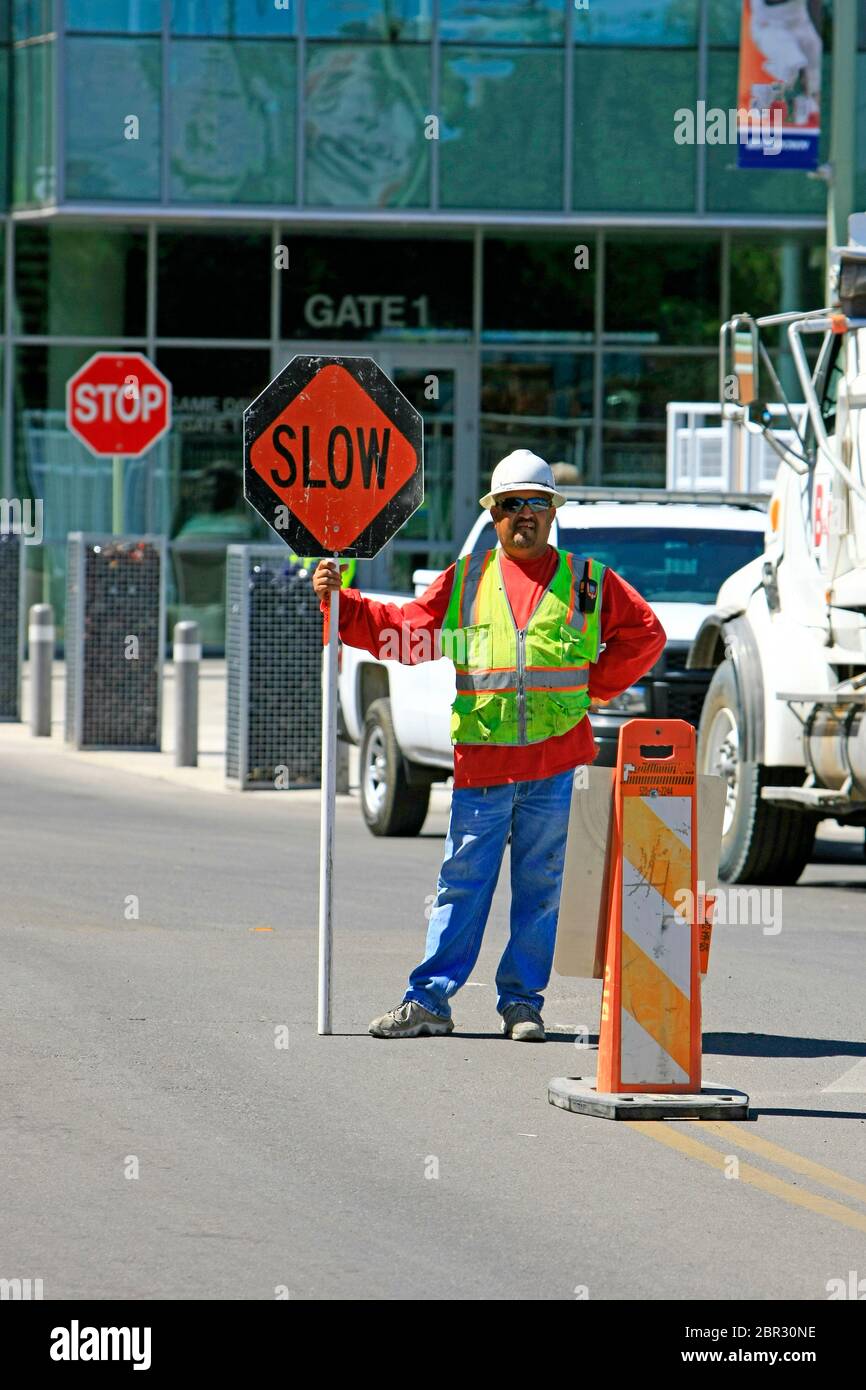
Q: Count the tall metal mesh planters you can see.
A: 3